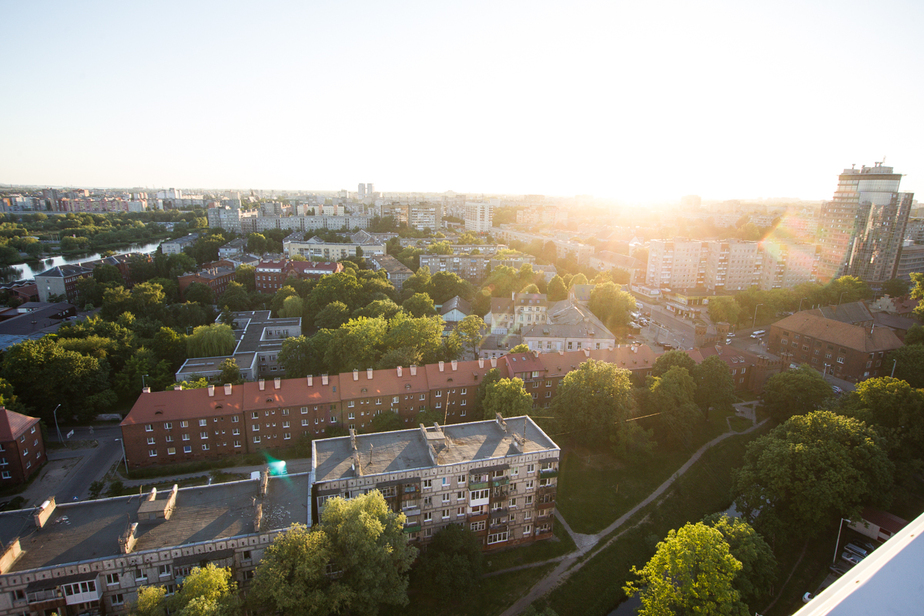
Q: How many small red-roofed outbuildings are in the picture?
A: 1